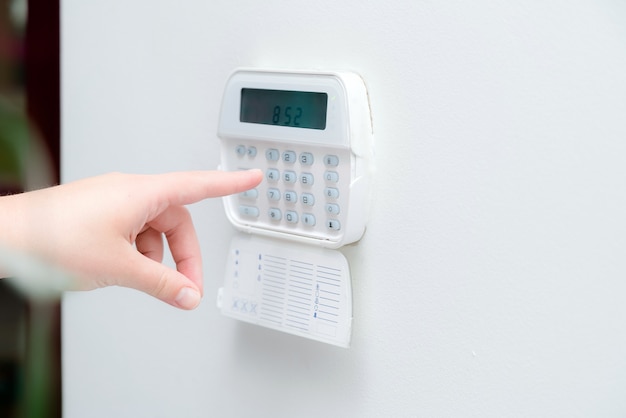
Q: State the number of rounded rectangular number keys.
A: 10